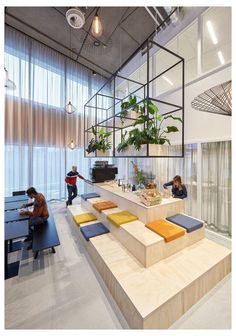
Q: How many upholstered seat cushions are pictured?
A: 7